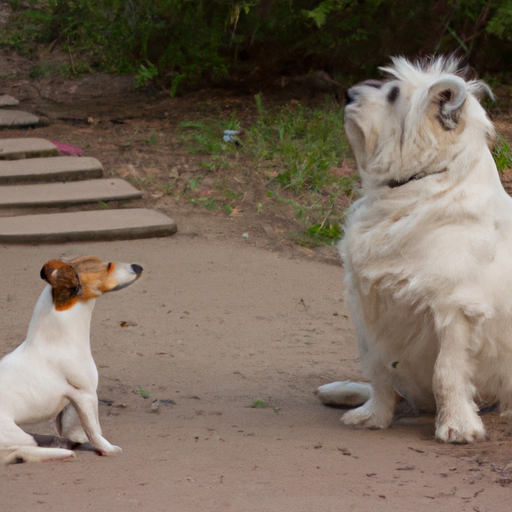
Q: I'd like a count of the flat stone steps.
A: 6